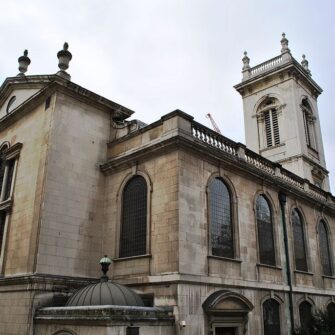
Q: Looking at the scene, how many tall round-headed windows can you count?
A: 5